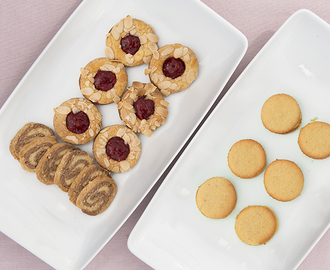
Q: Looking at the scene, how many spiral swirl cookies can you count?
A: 6